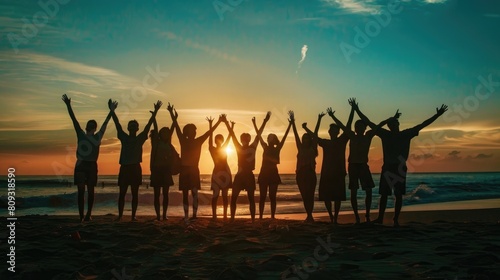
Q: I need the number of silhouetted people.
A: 11